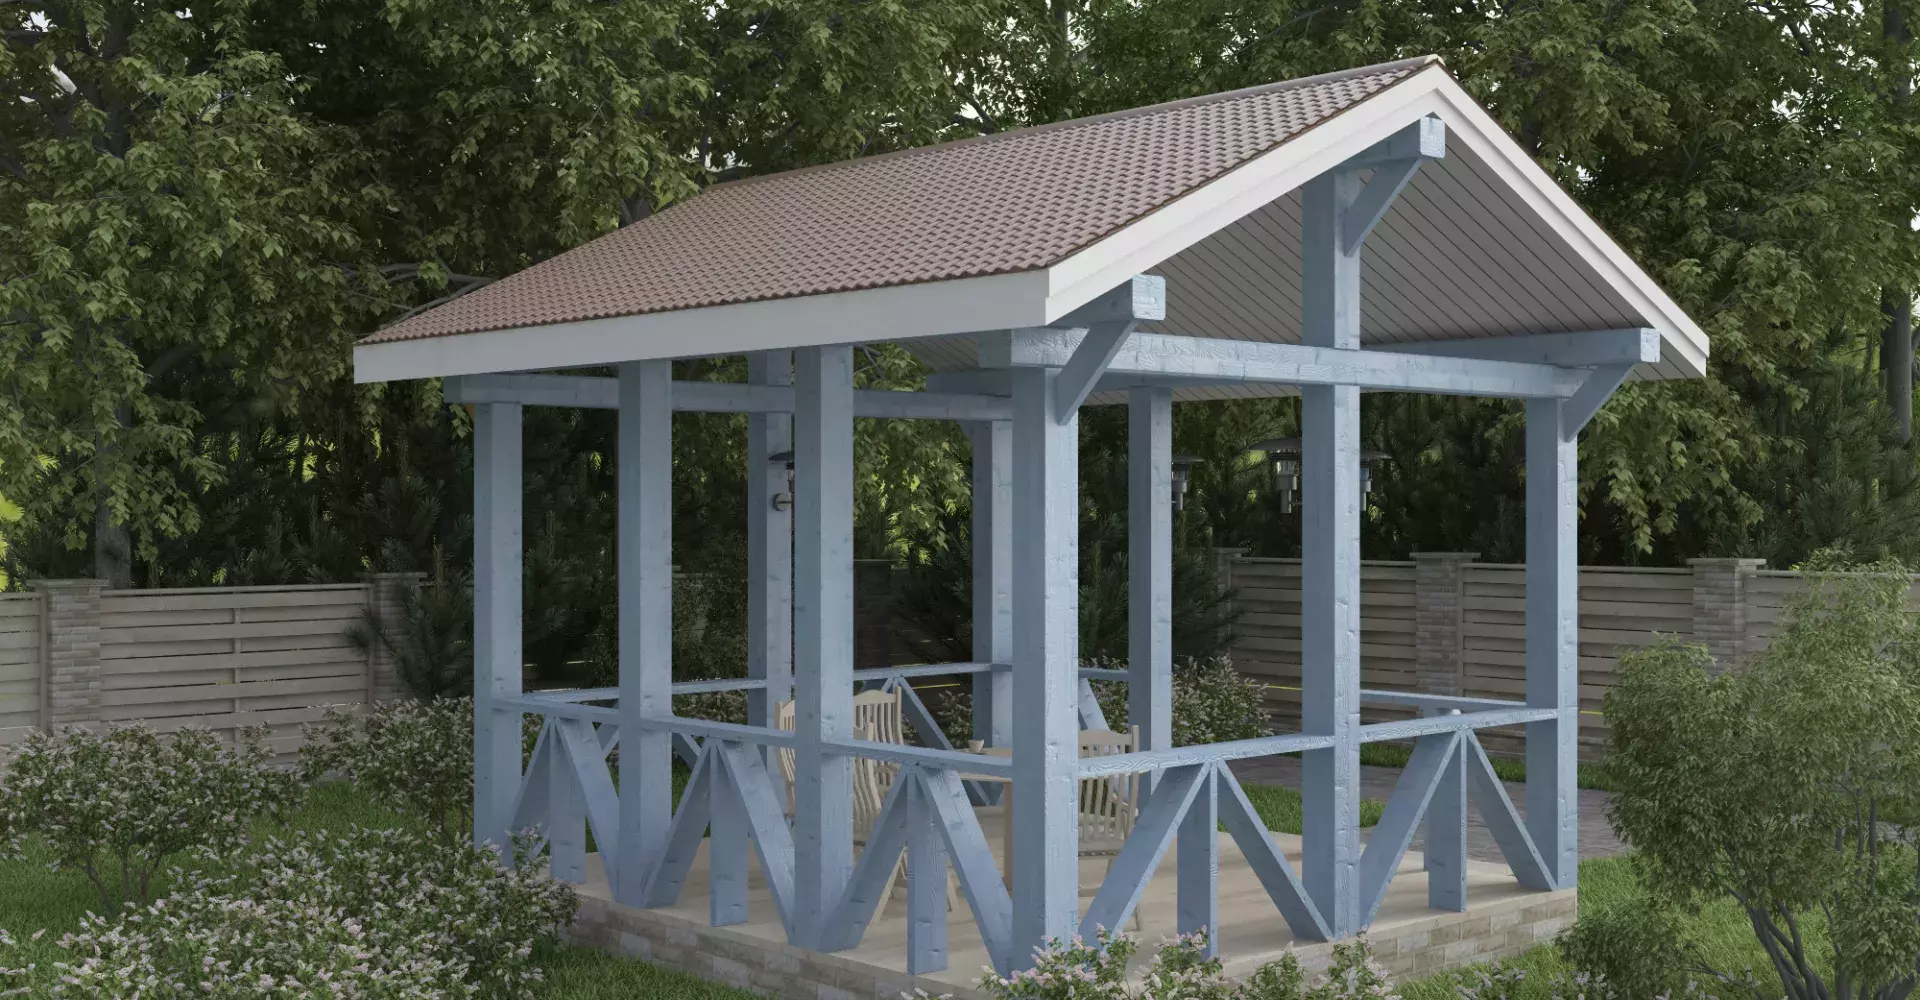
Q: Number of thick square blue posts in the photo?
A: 9